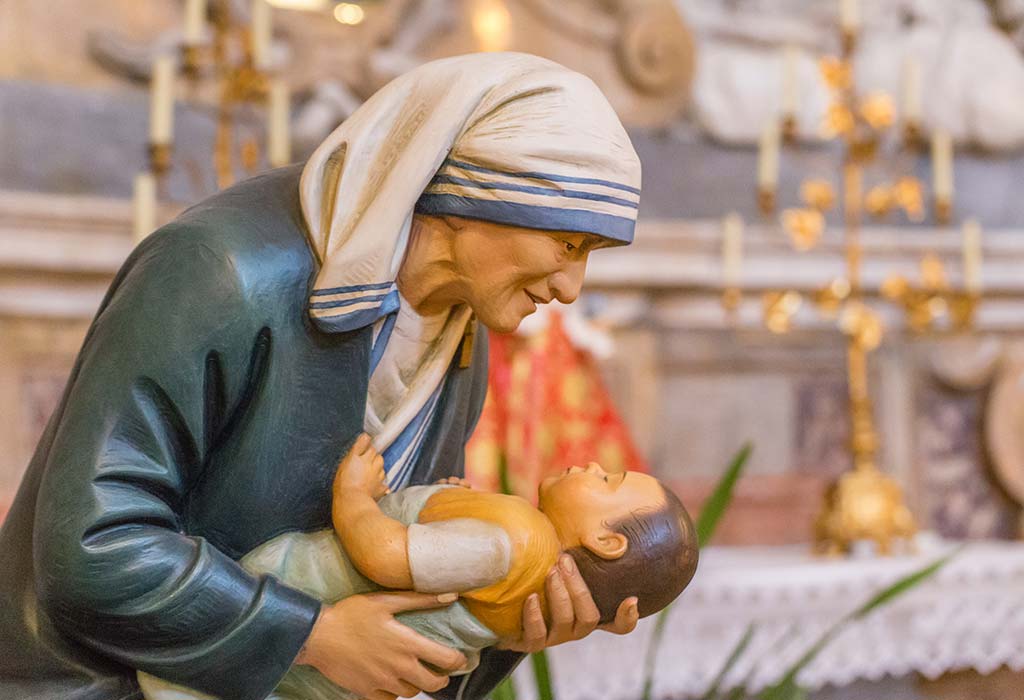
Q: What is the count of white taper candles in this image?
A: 12